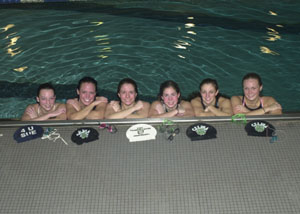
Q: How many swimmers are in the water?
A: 6